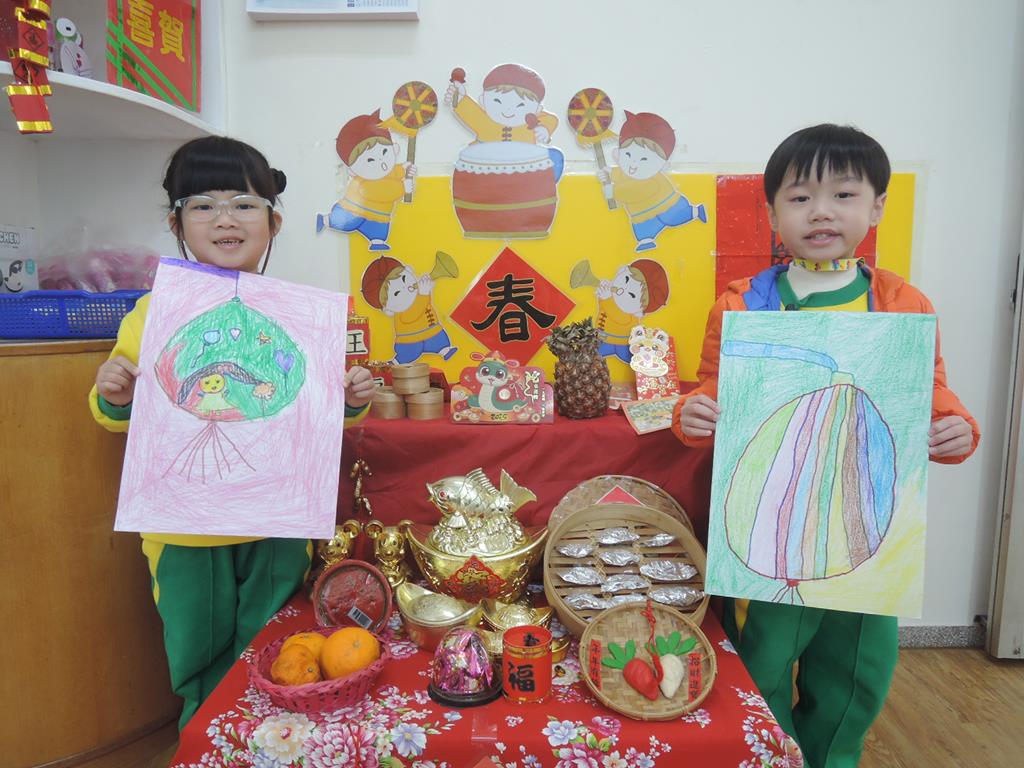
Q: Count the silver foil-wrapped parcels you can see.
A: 10